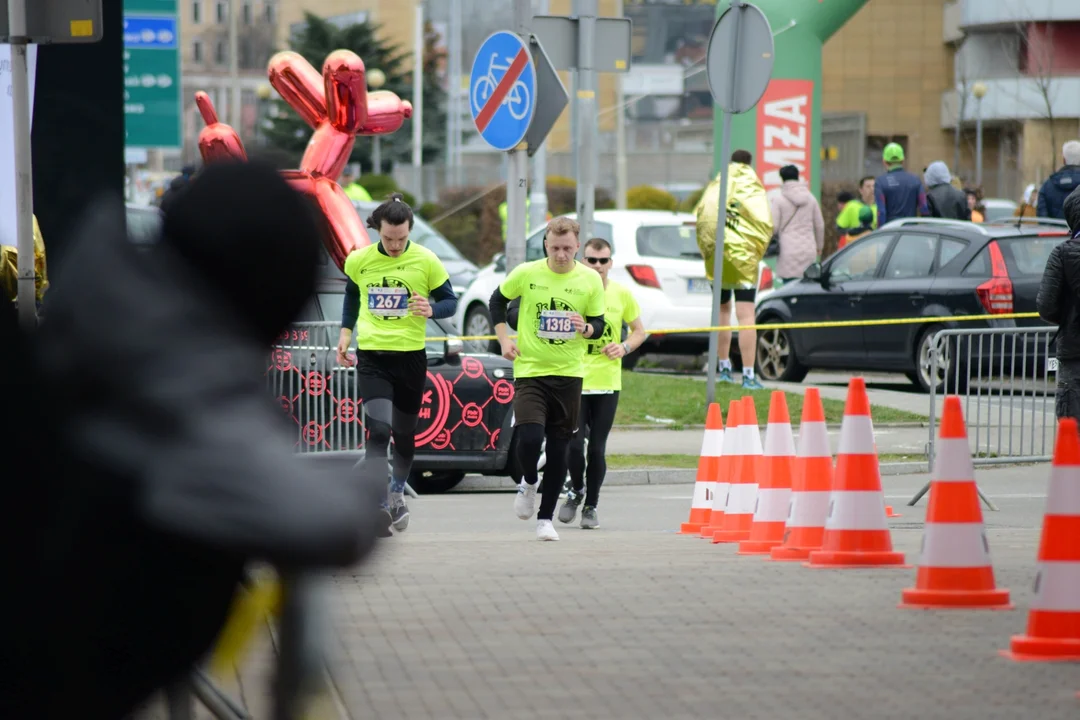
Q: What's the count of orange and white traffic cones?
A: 8